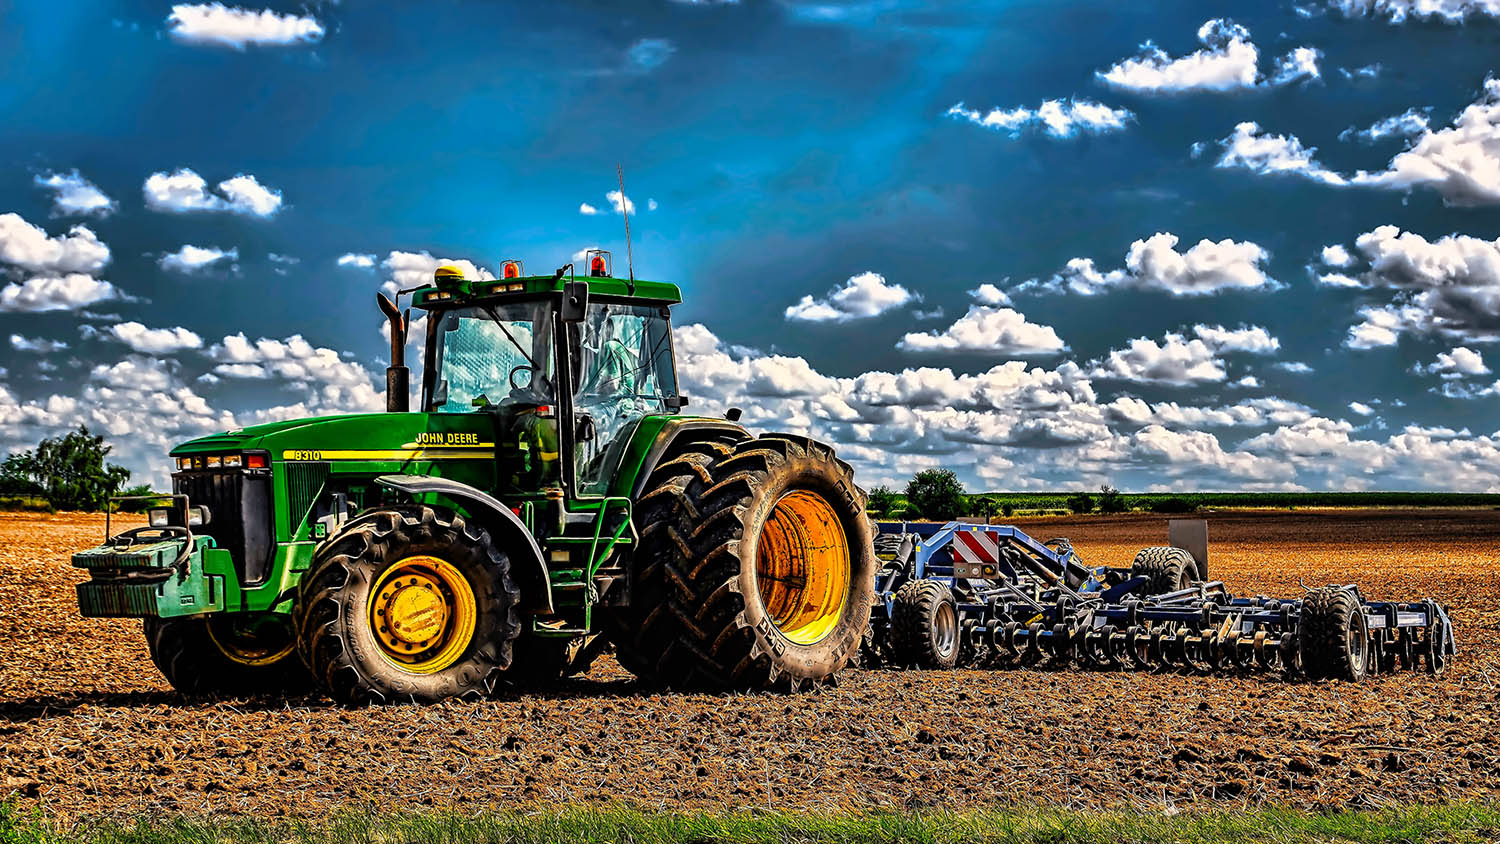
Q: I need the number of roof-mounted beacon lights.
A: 2